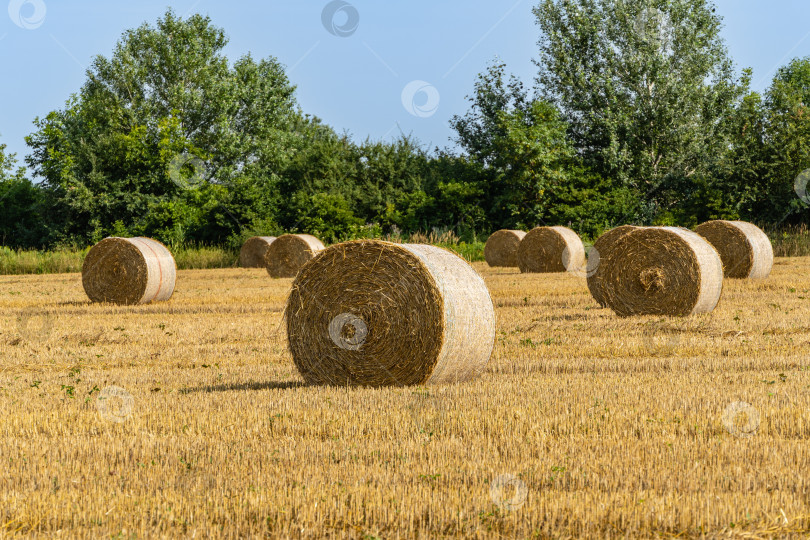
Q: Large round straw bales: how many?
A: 9